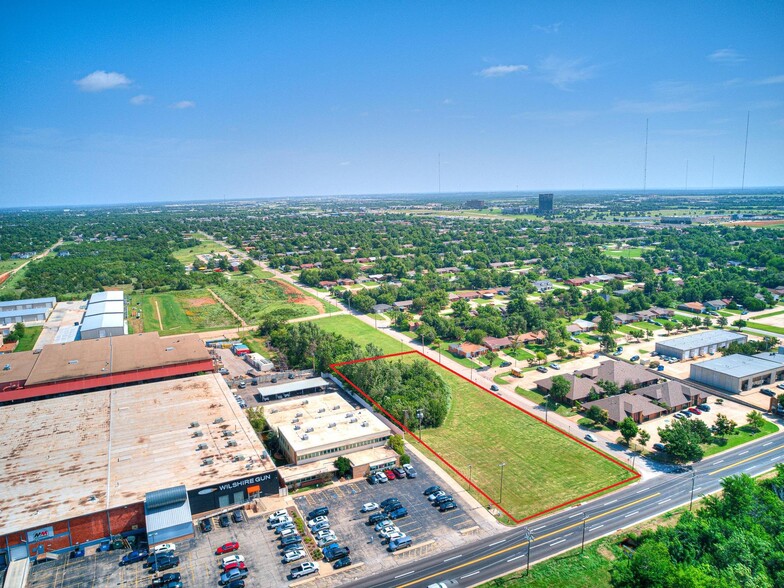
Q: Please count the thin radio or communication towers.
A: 5